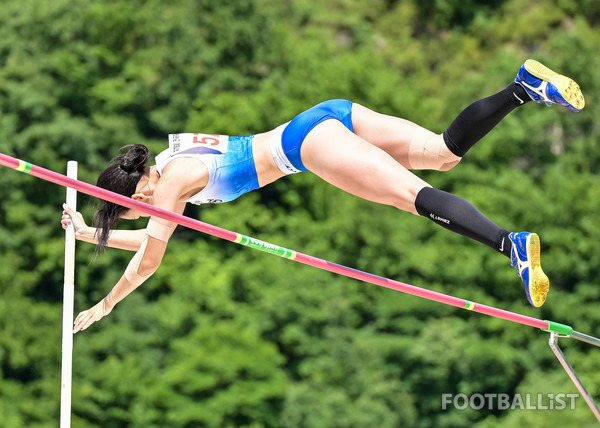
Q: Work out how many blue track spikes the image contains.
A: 2